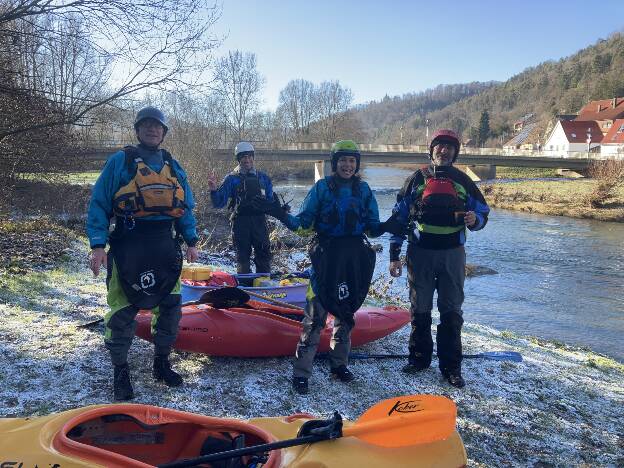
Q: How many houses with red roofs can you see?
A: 3